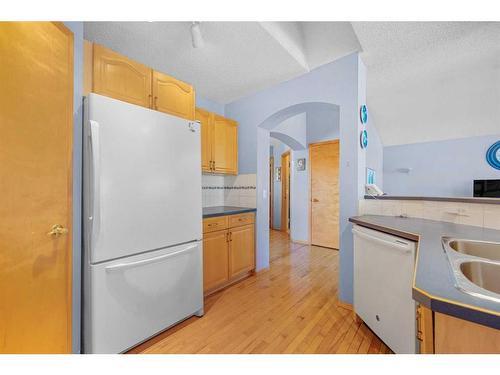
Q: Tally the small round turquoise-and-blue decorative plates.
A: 2